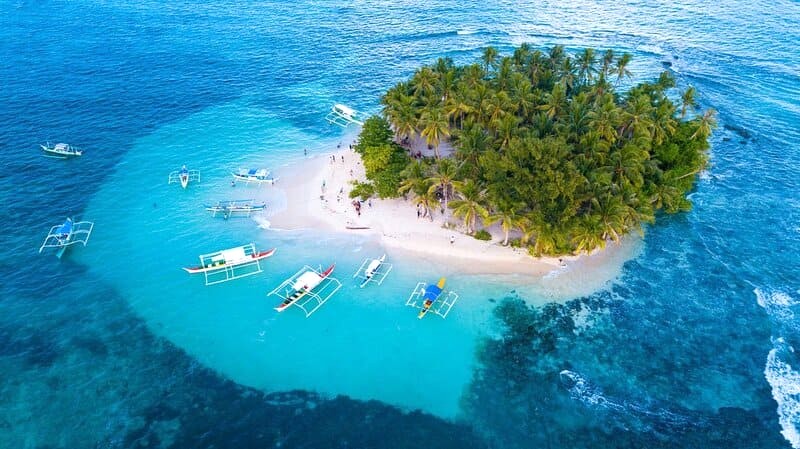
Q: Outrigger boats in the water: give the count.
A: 10